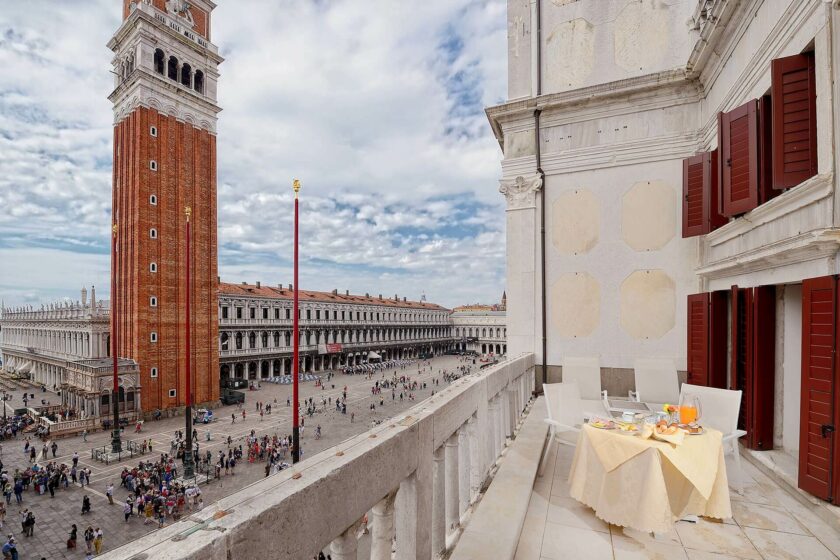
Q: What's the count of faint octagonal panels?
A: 6